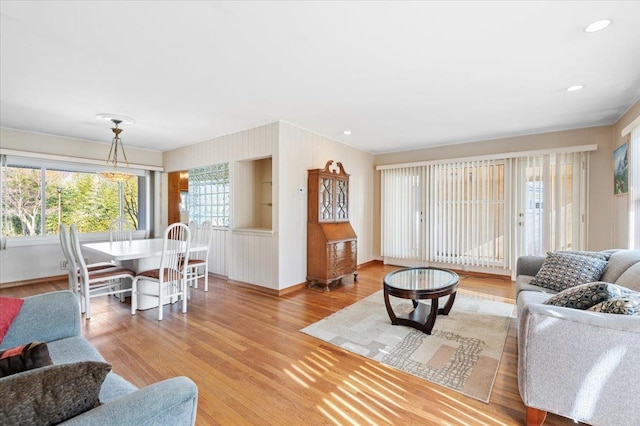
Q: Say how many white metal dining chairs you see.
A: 6